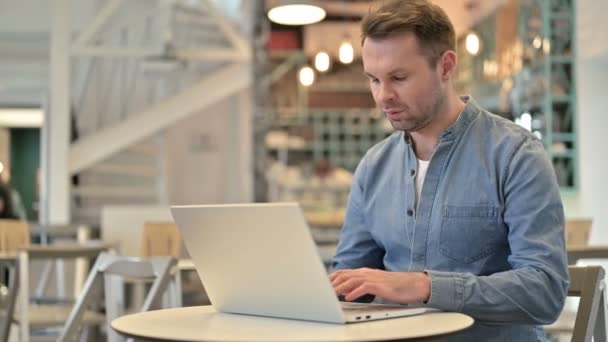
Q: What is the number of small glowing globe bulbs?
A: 4